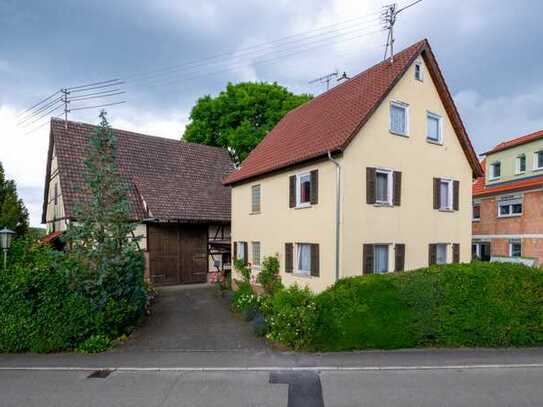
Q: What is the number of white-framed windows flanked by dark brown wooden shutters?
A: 7